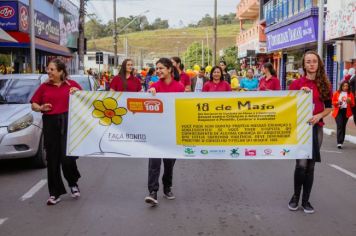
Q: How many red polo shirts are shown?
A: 7